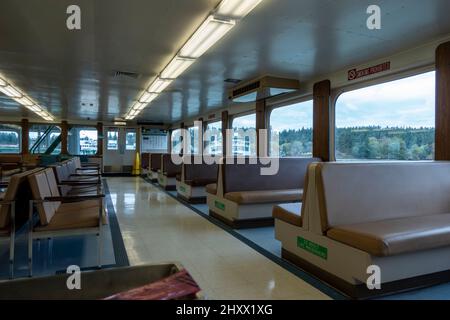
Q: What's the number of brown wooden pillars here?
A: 9